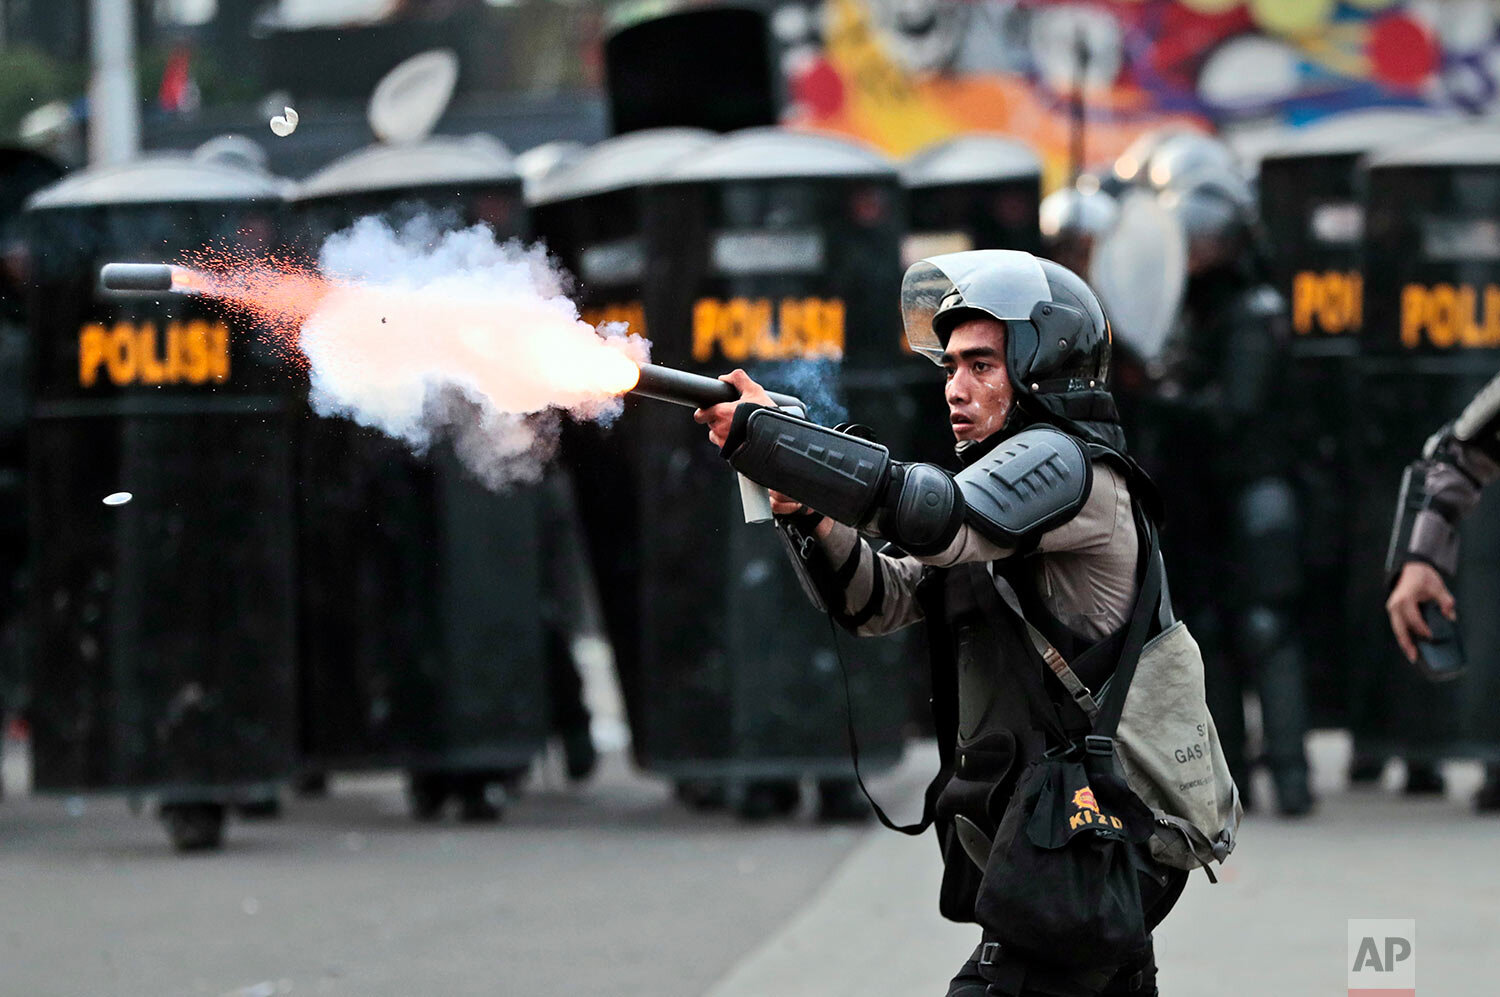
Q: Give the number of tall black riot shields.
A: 7